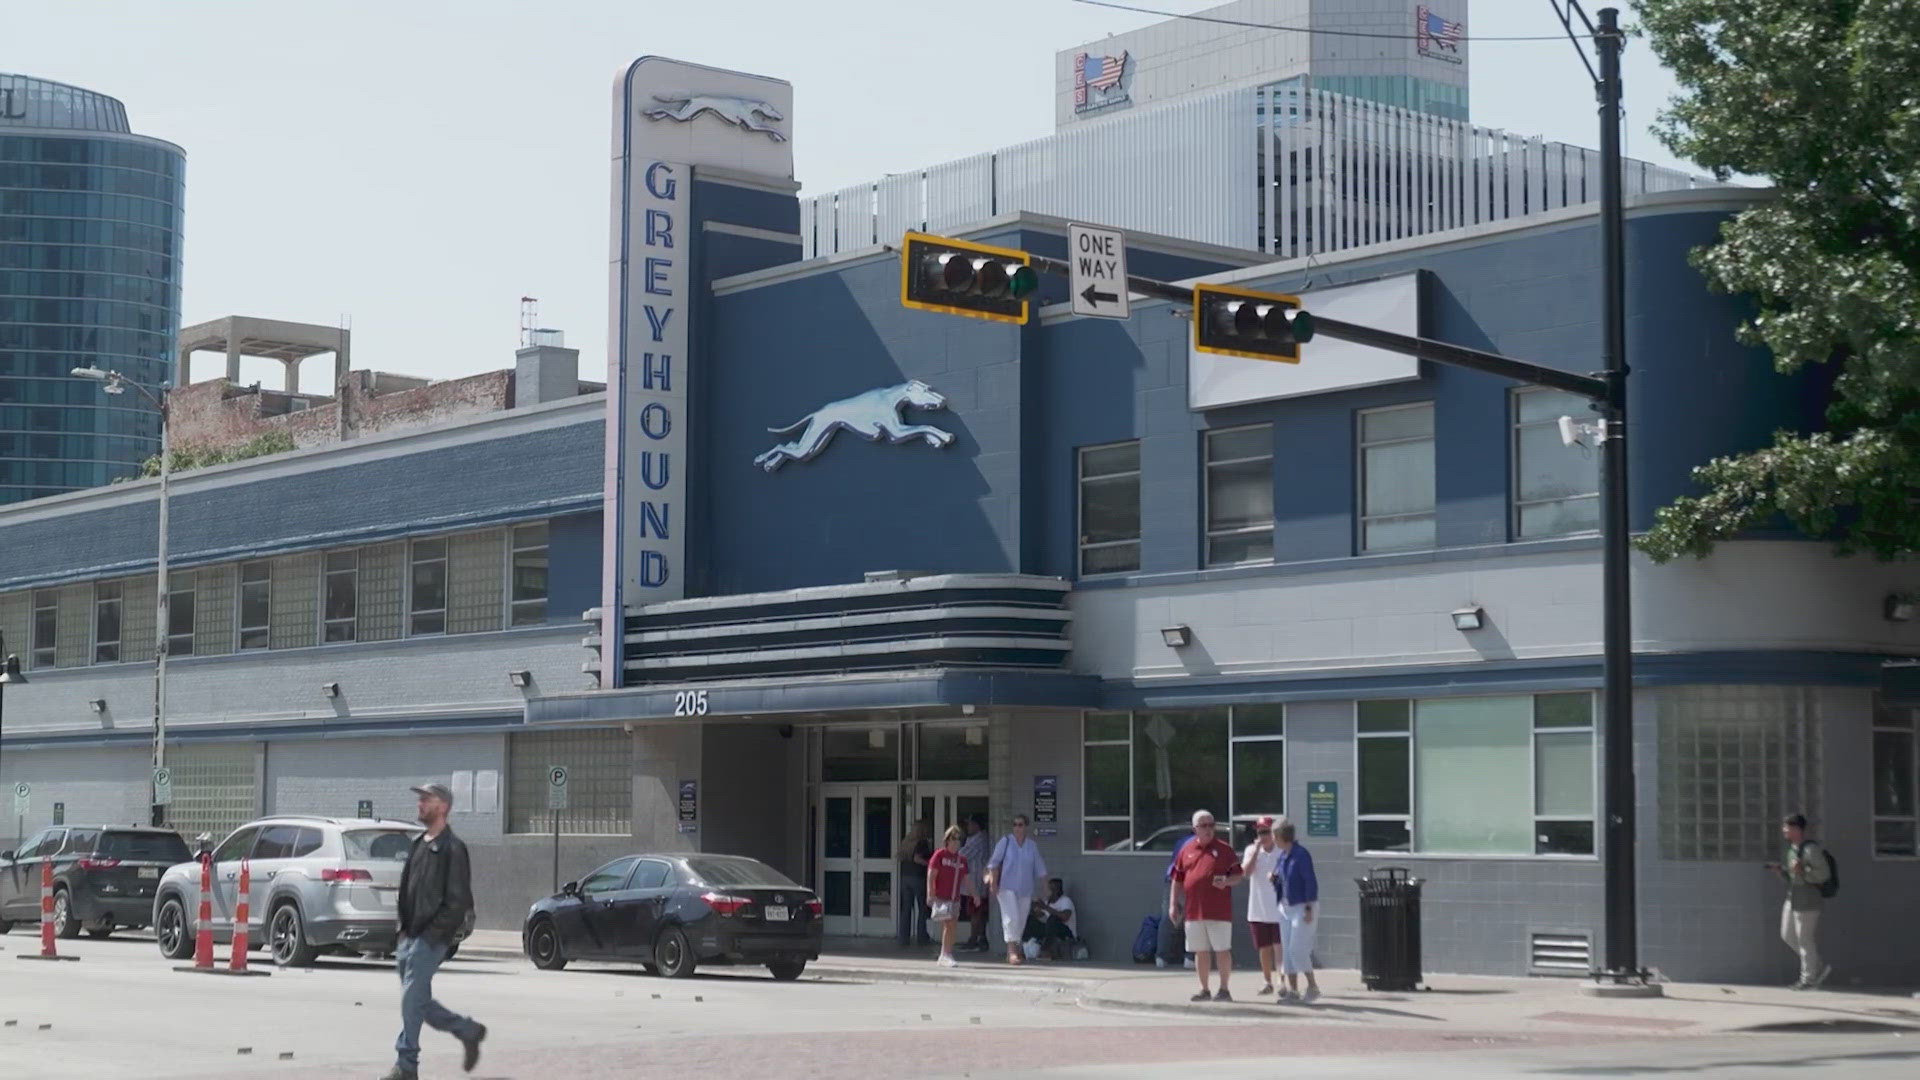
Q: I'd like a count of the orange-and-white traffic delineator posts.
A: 3